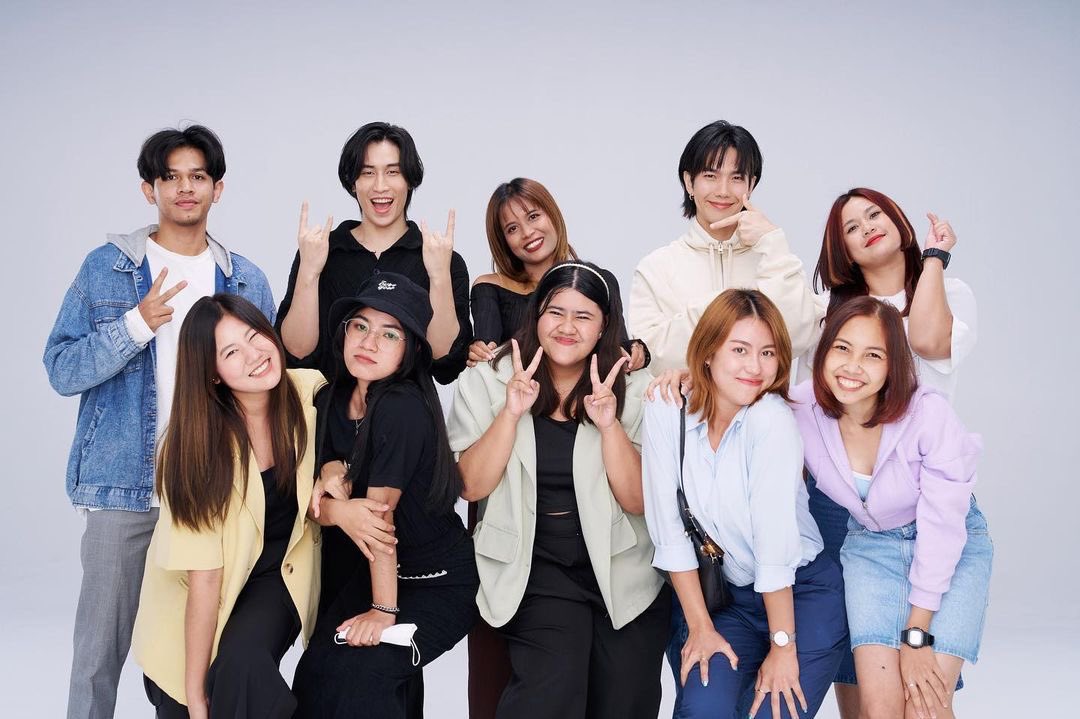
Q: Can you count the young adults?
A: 10